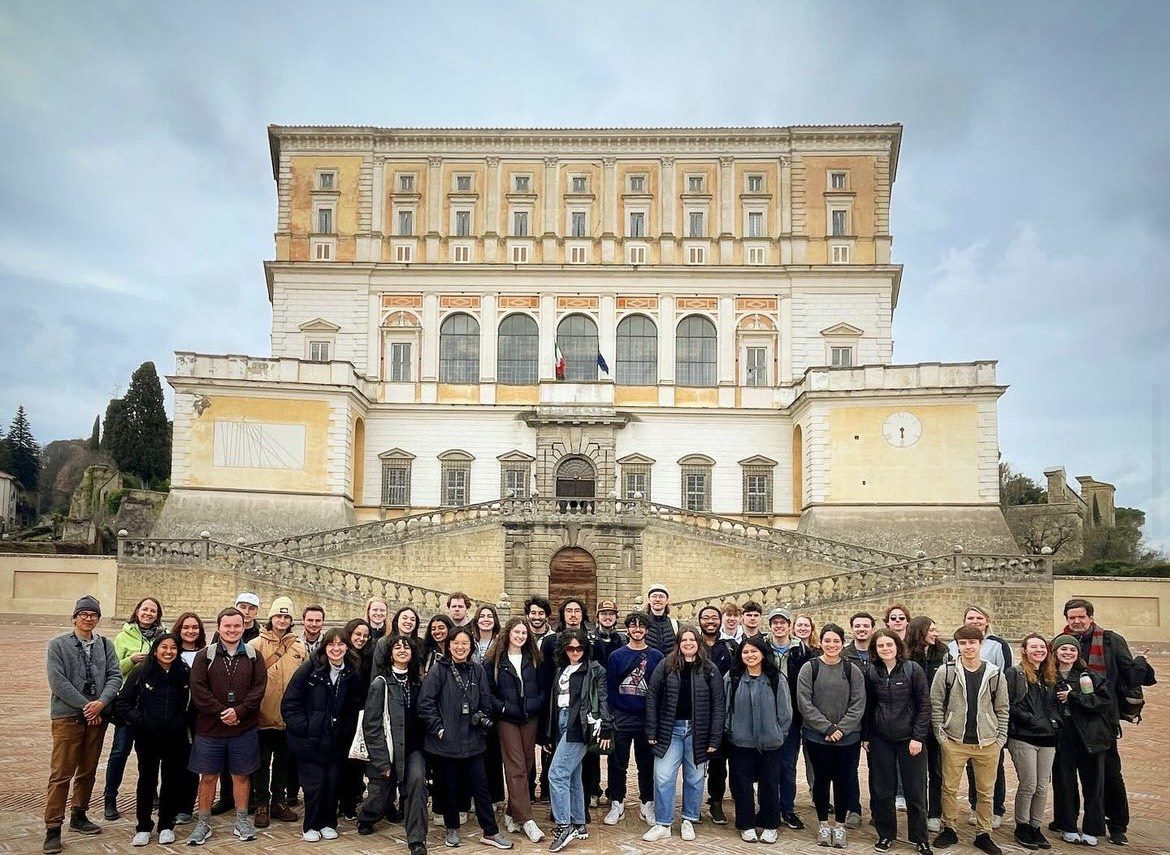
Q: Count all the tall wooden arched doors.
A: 1